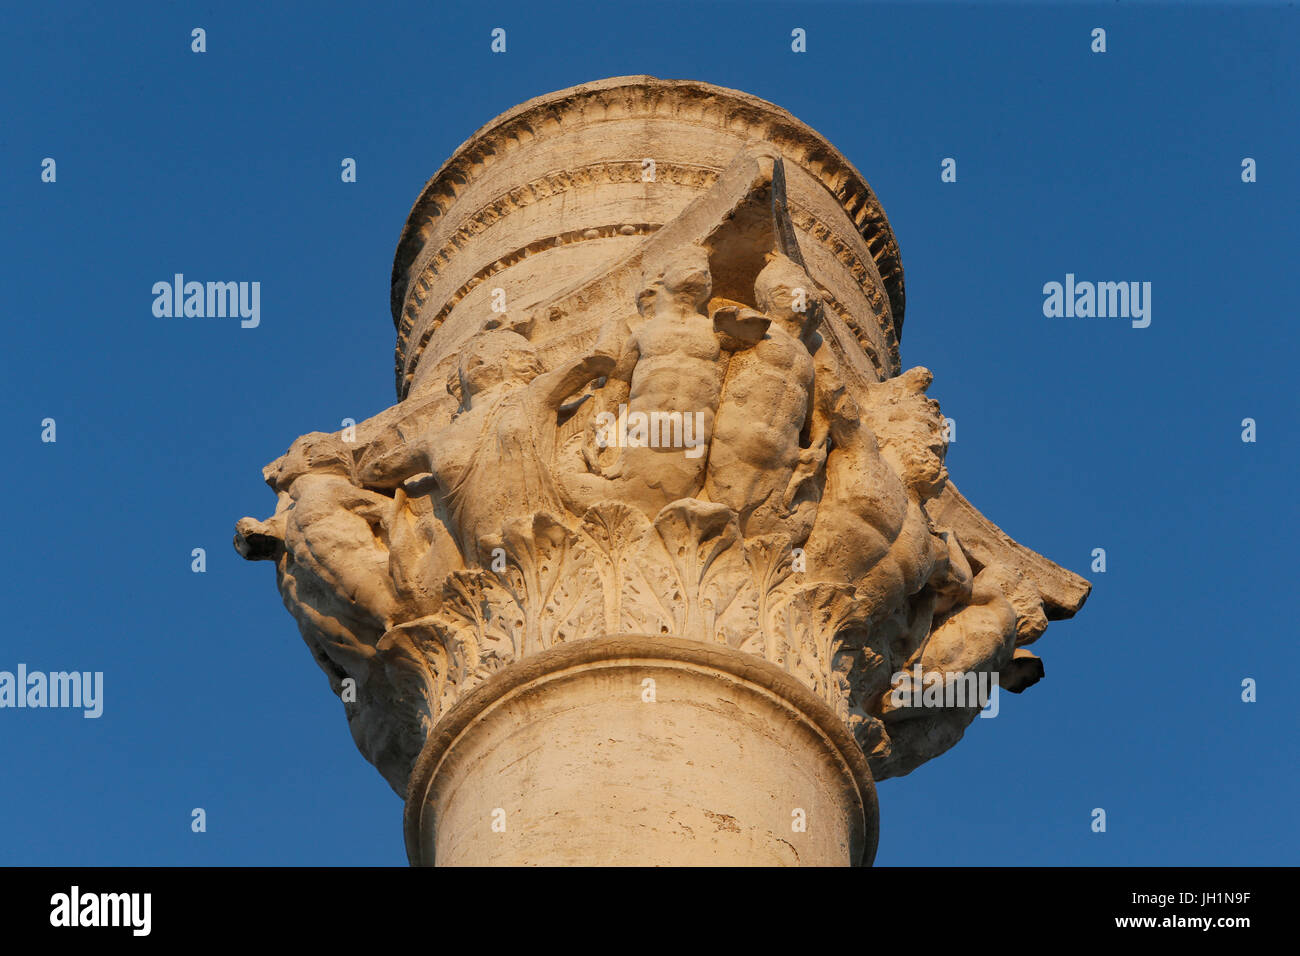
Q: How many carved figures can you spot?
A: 6